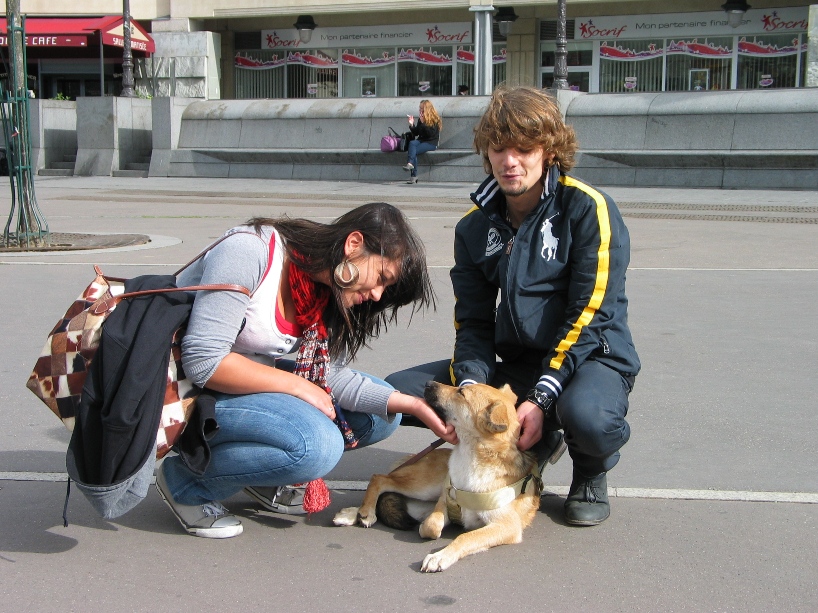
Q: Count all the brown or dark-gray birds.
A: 0